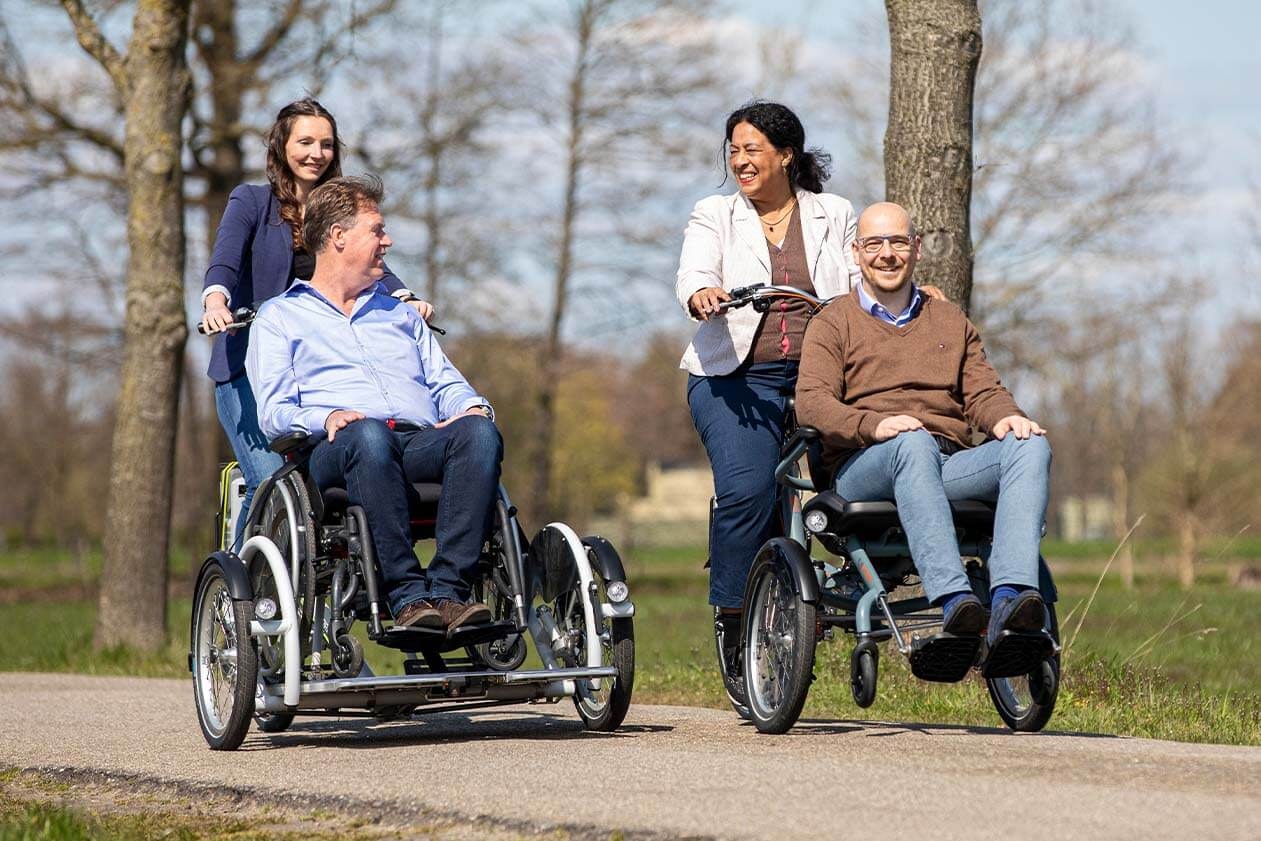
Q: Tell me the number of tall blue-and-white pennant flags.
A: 0